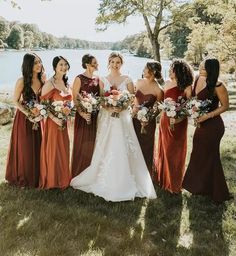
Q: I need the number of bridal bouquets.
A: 7